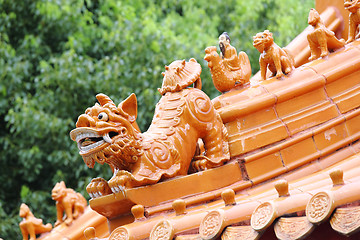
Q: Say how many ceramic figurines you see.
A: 7